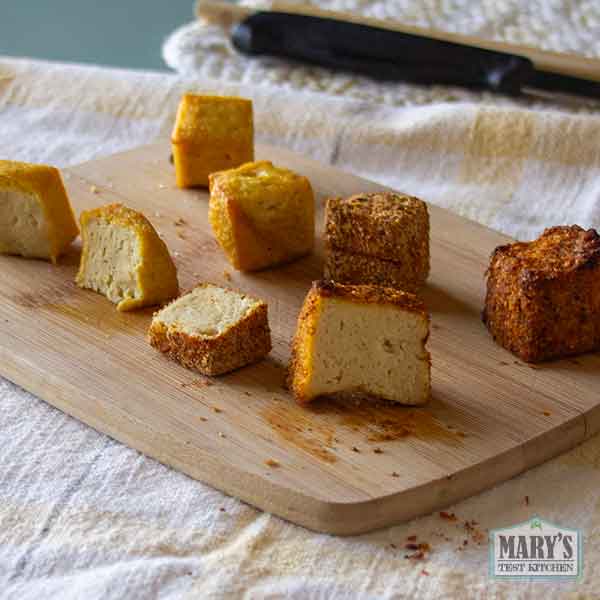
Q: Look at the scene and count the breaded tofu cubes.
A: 4